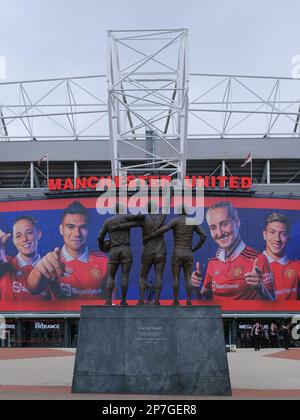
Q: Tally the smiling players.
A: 4